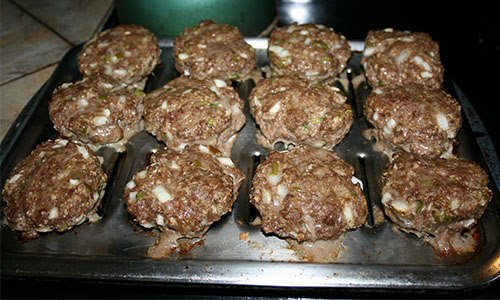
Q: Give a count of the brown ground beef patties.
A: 12